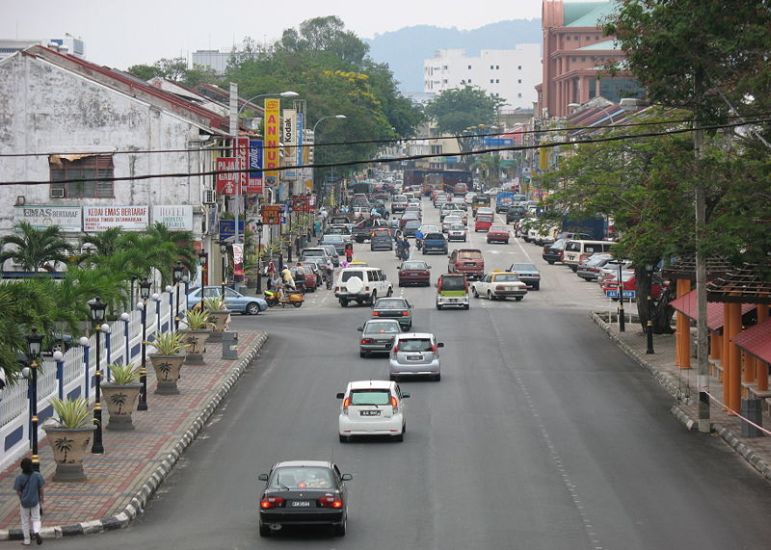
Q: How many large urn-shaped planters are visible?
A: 5